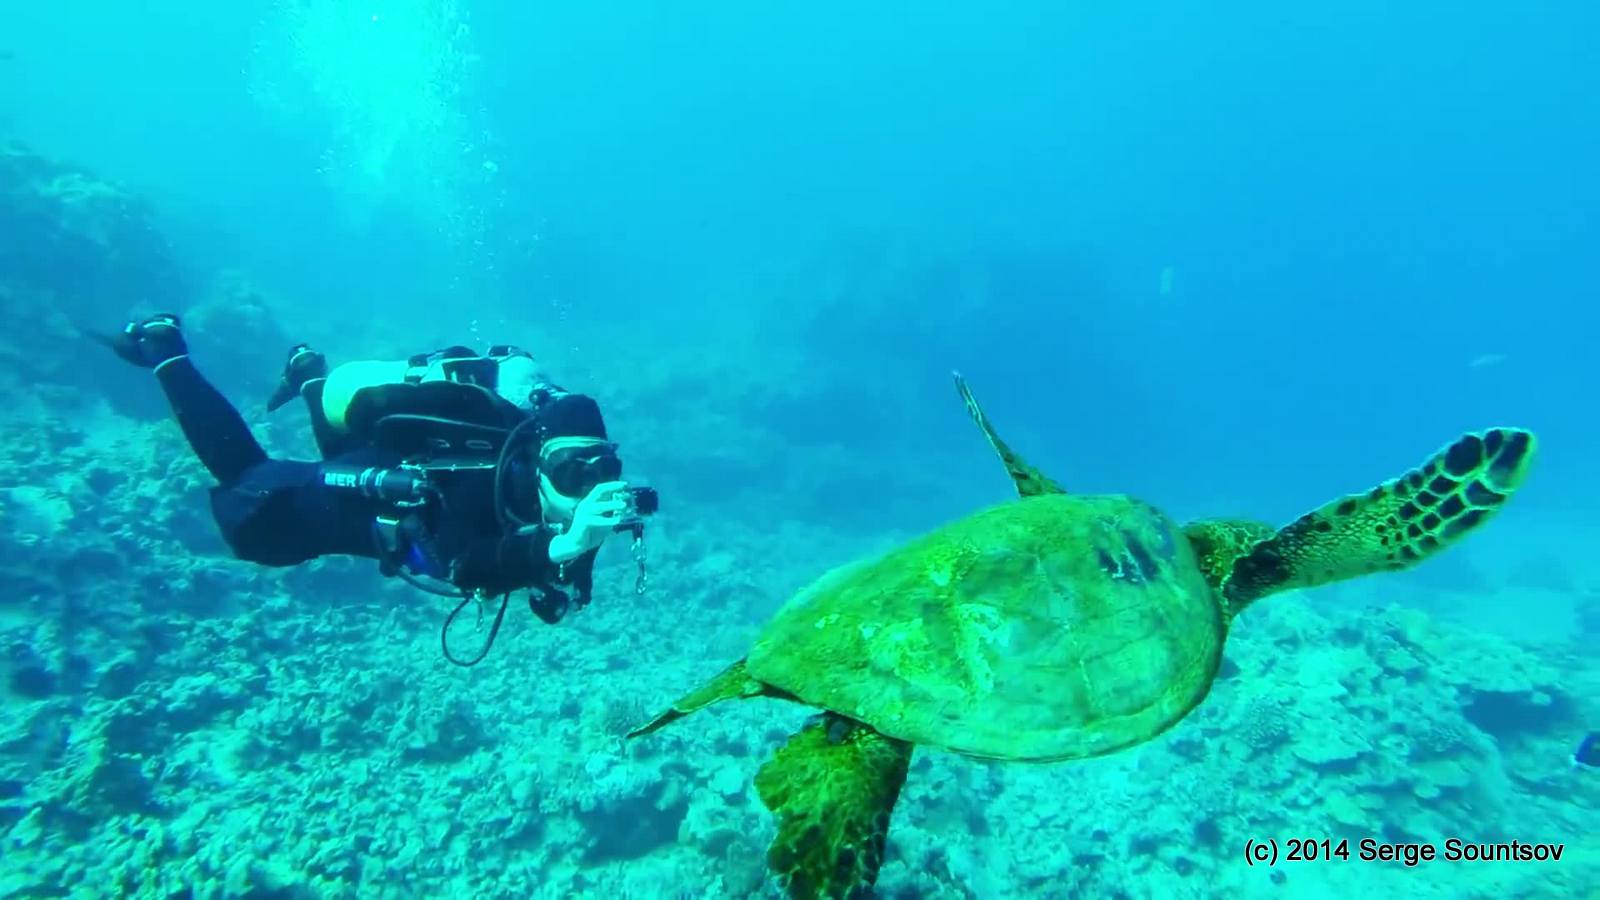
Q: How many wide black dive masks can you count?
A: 1